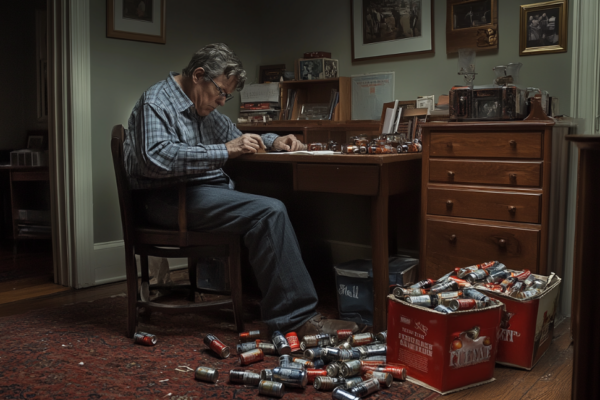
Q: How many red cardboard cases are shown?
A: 2